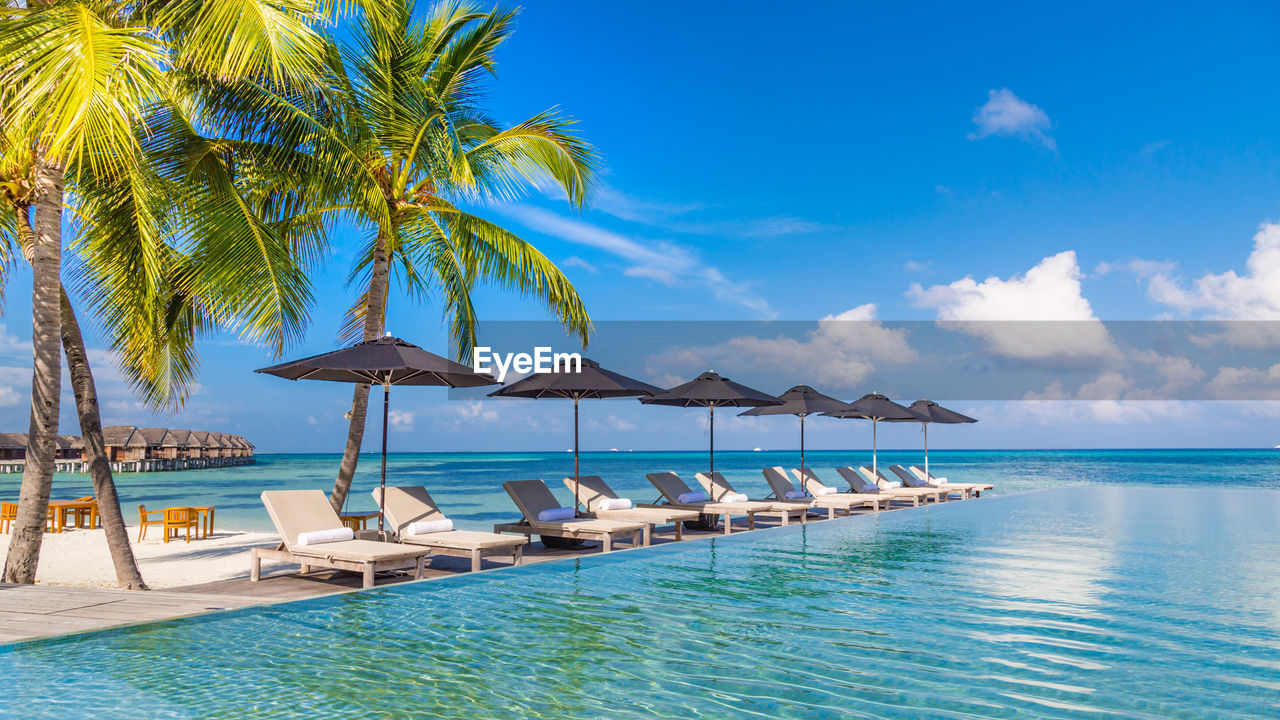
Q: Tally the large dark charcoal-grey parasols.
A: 6